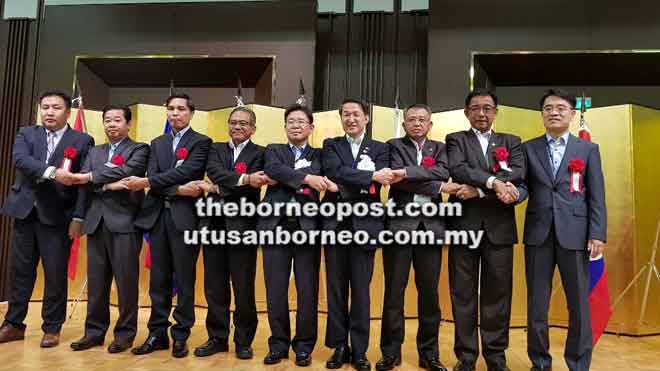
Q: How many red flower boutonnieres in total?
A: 7